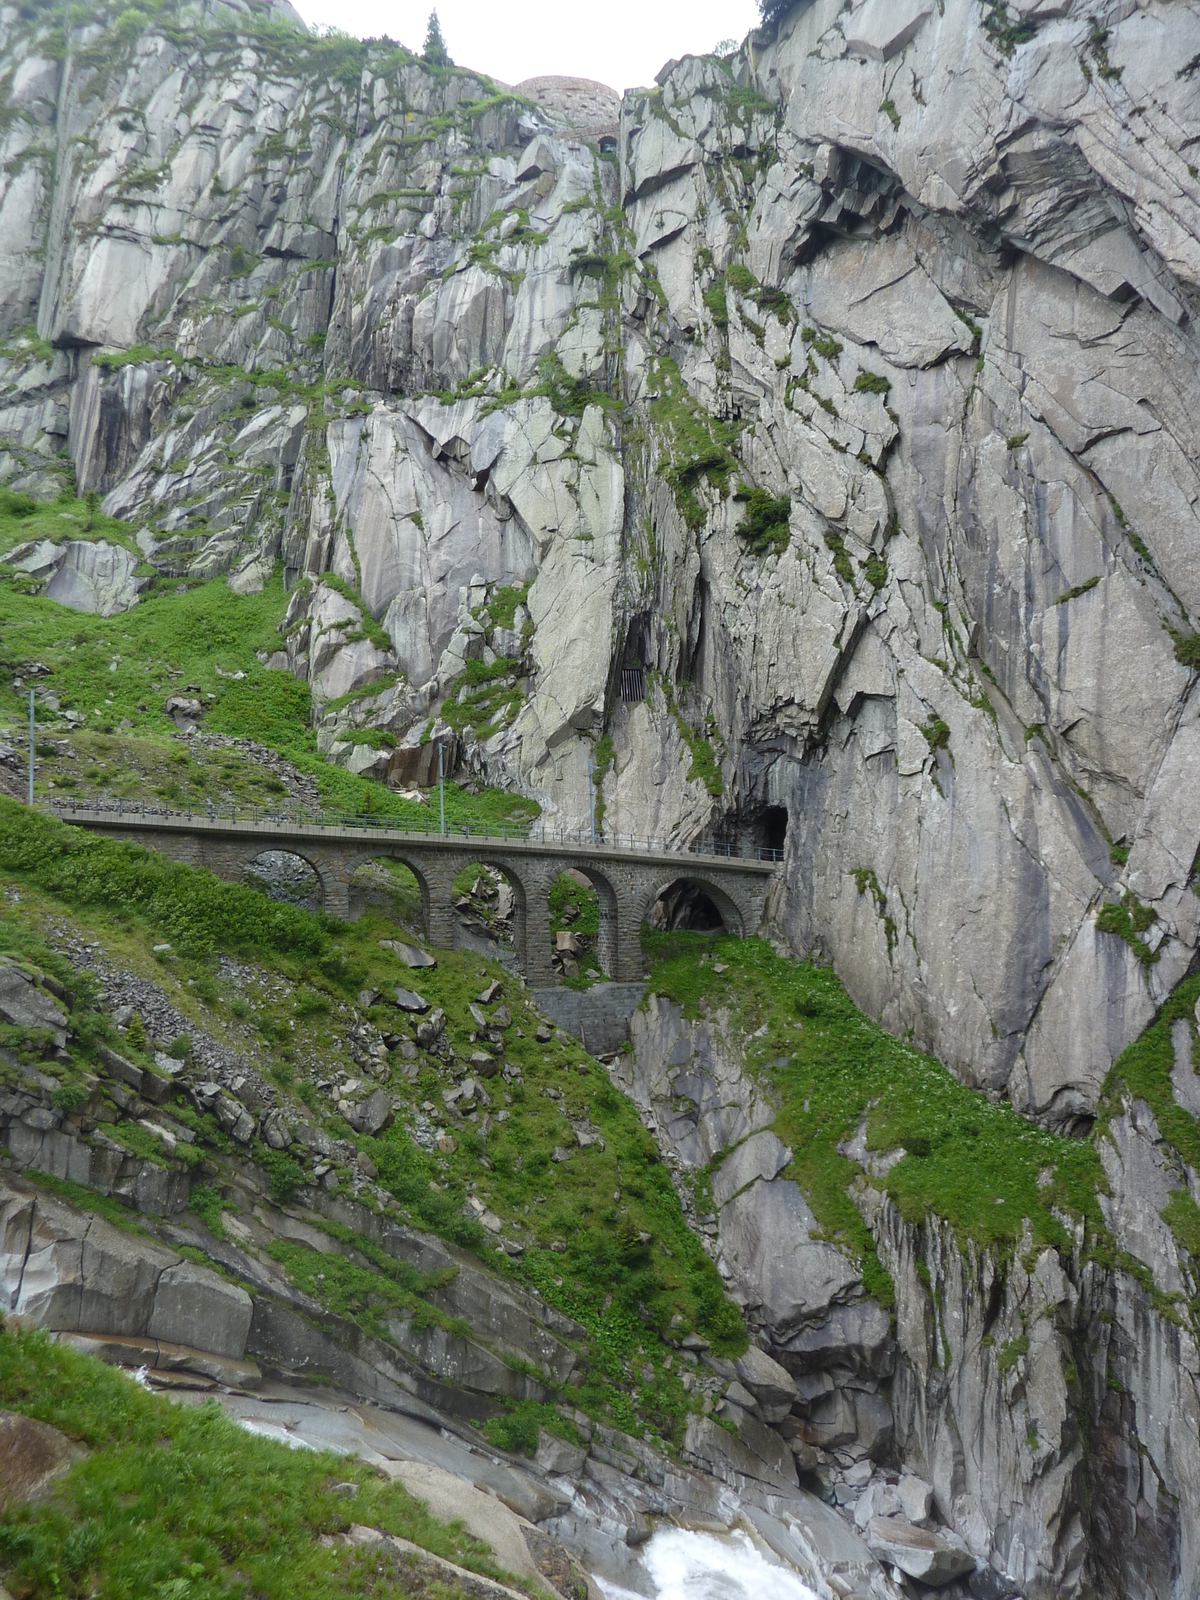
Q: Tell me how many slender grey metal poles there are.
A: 3